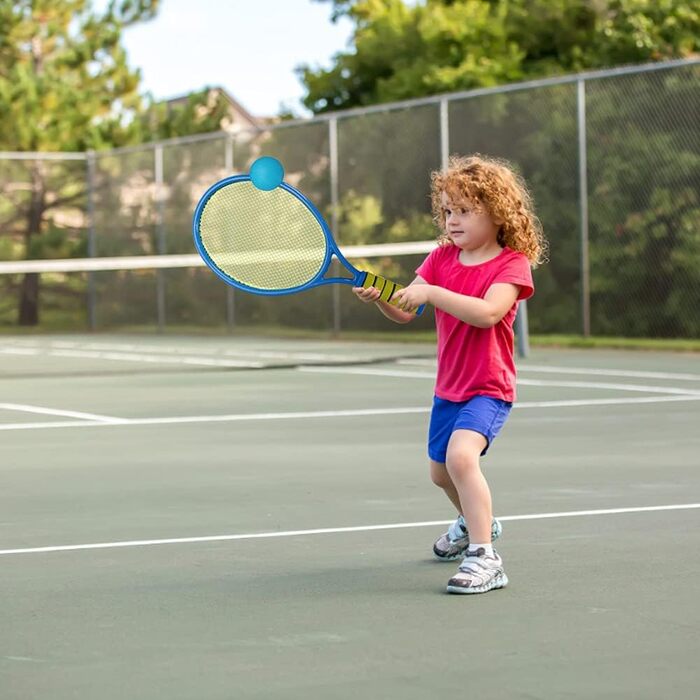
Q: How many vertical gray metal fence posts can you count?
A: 6